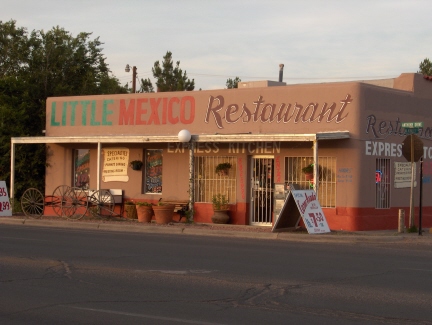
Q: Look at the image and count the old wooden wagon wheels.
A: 4